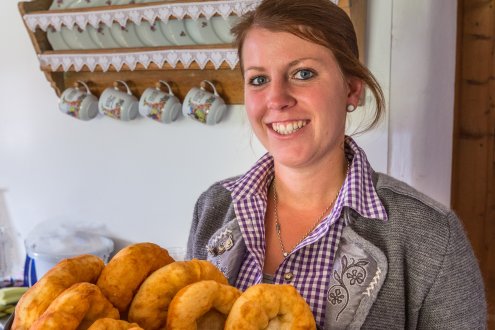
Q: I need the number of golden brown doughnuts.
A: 7